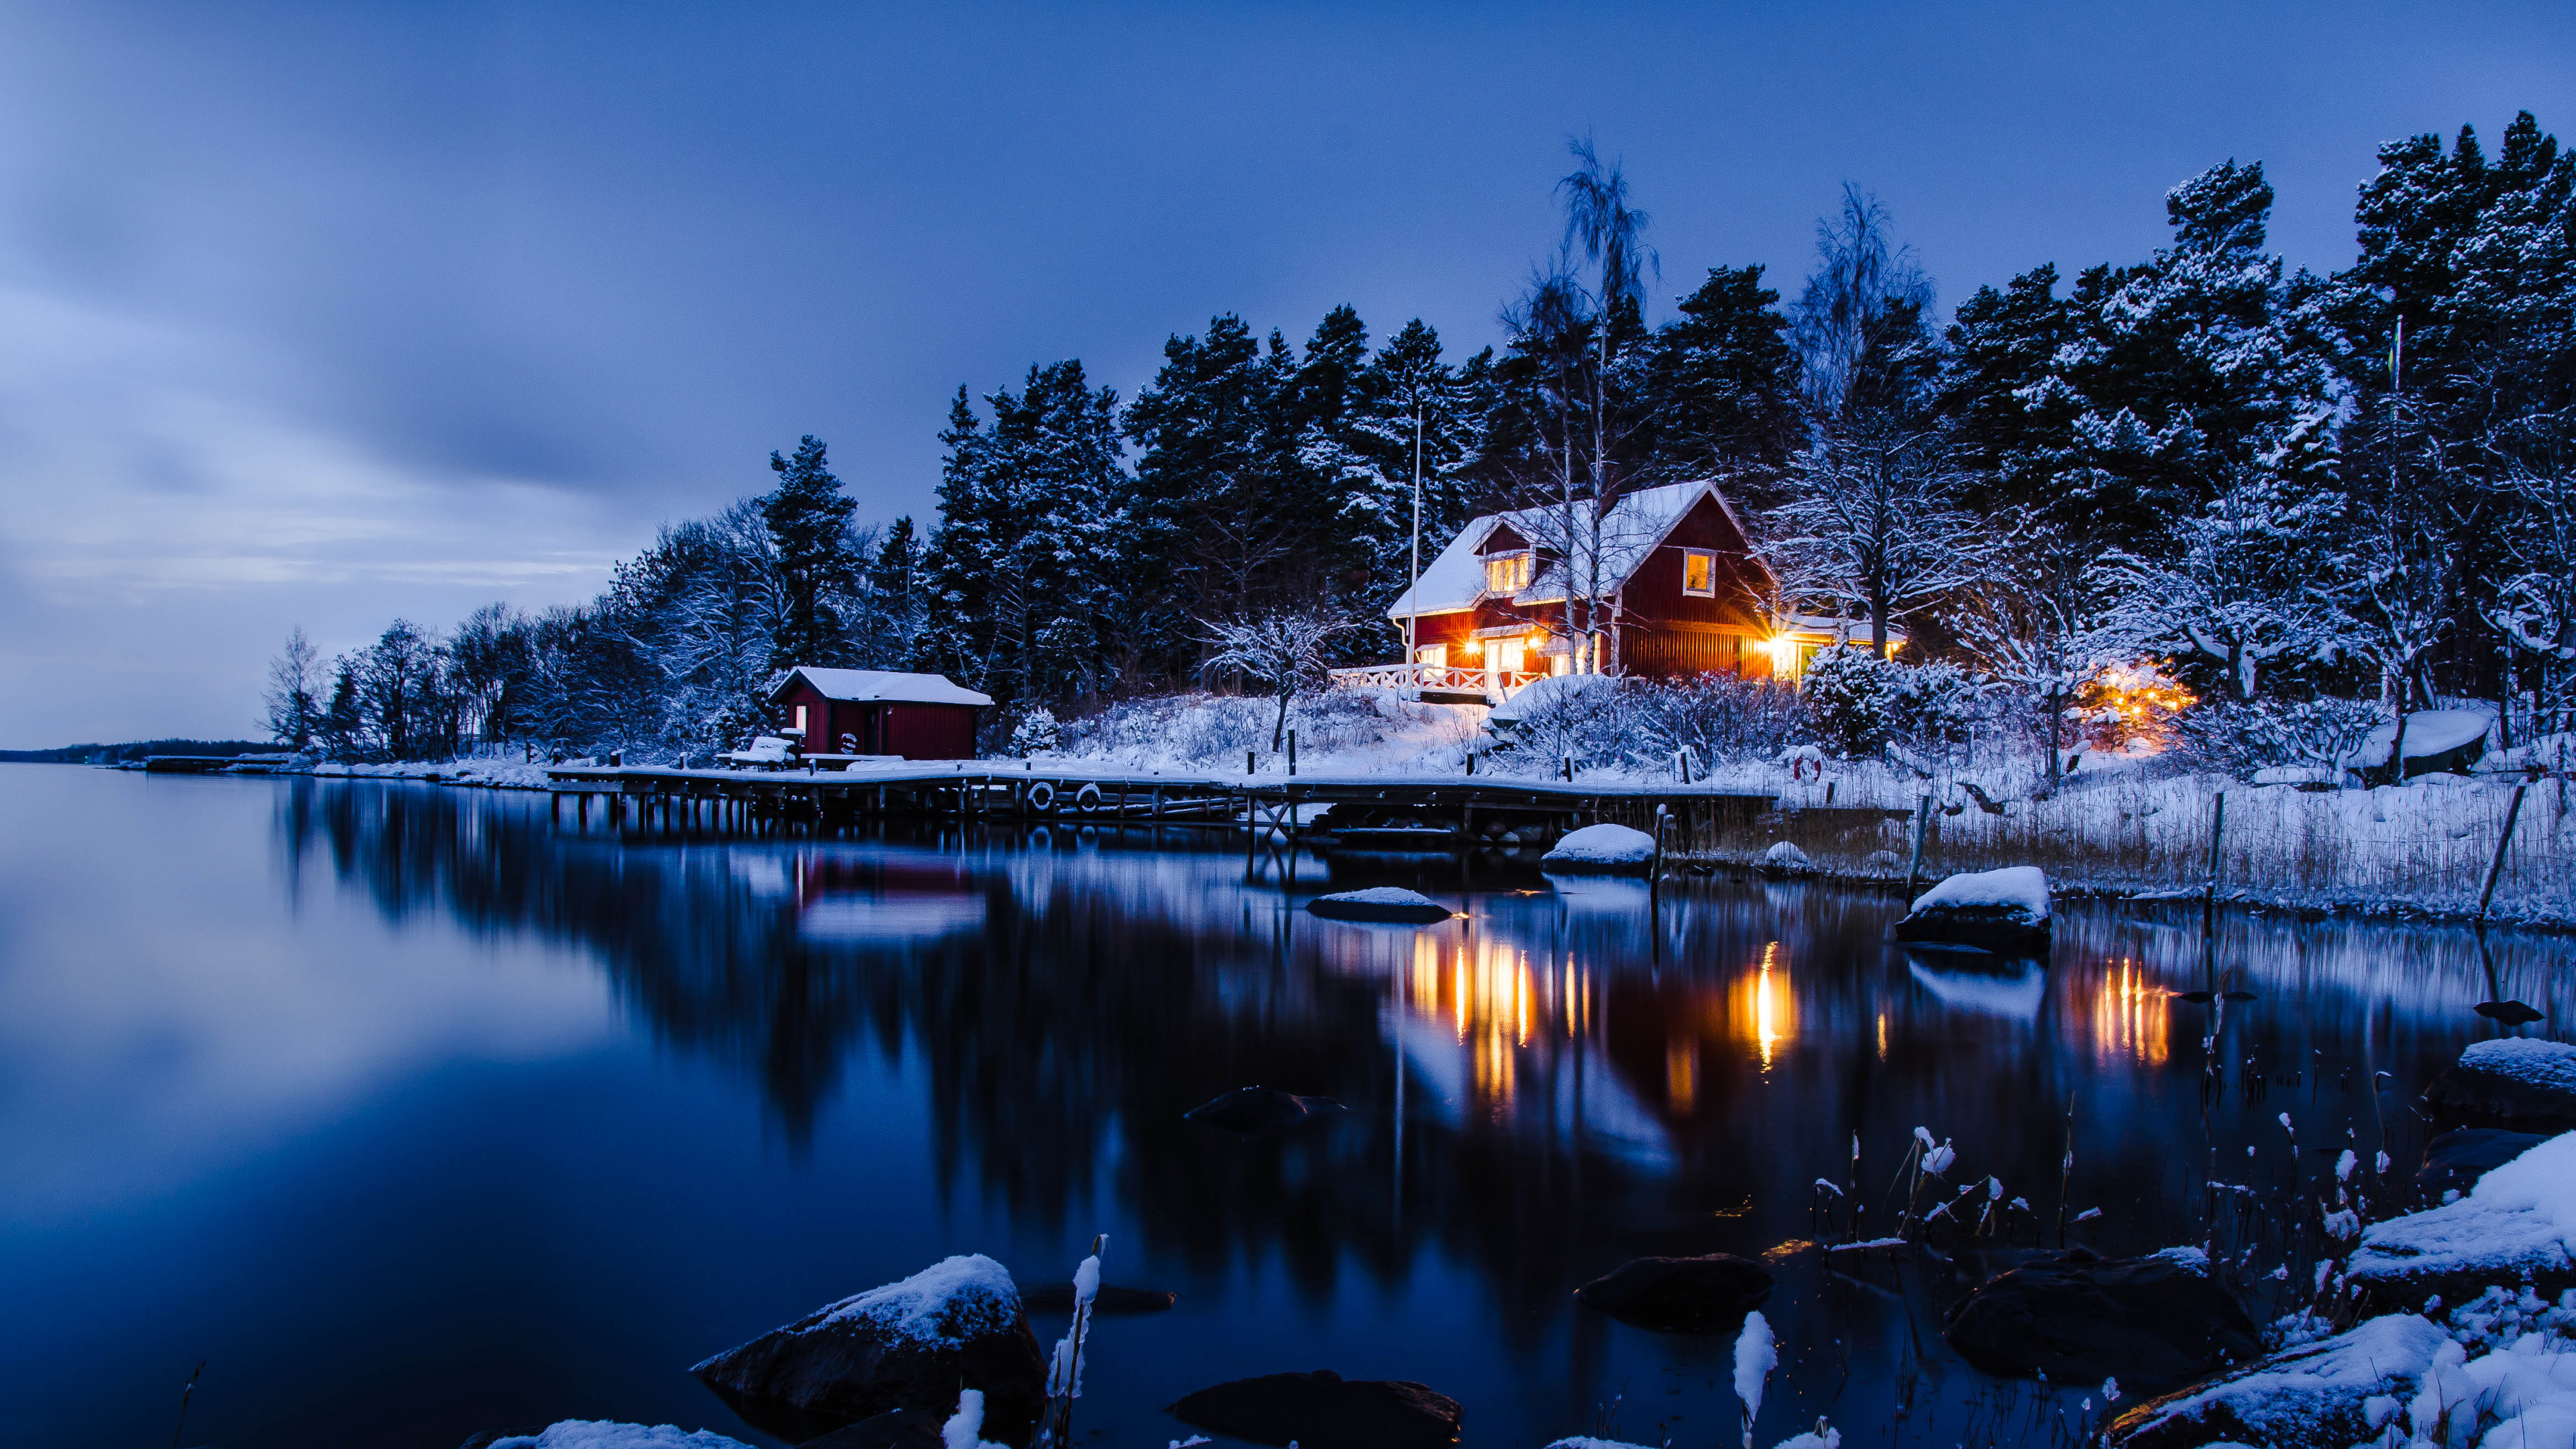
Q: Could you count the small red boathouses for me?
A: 1